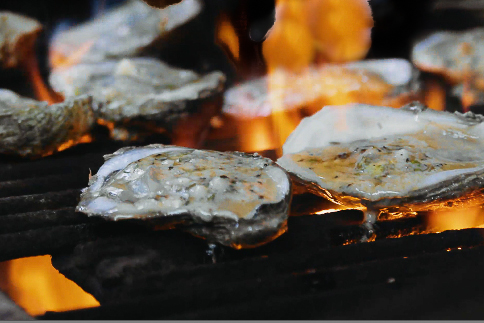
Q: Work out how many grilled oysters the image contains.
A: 8